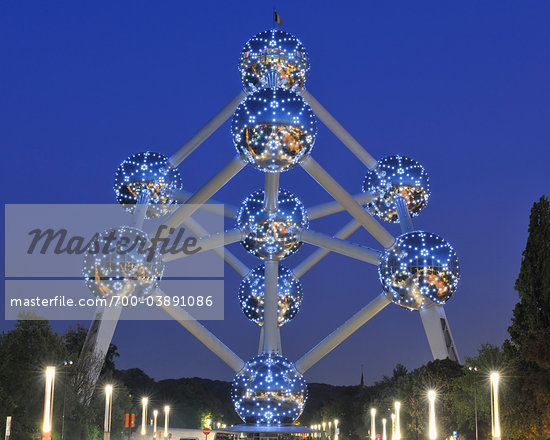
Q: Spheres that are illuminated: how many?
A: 9